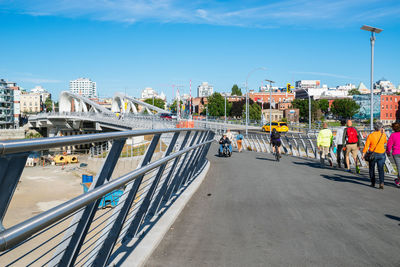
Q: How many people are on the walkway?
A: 9